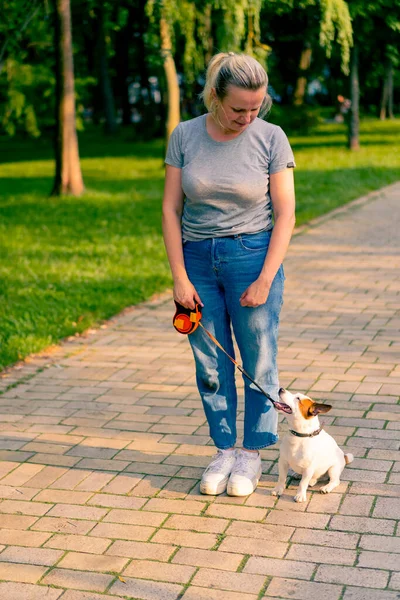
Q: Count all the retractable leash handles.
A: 1